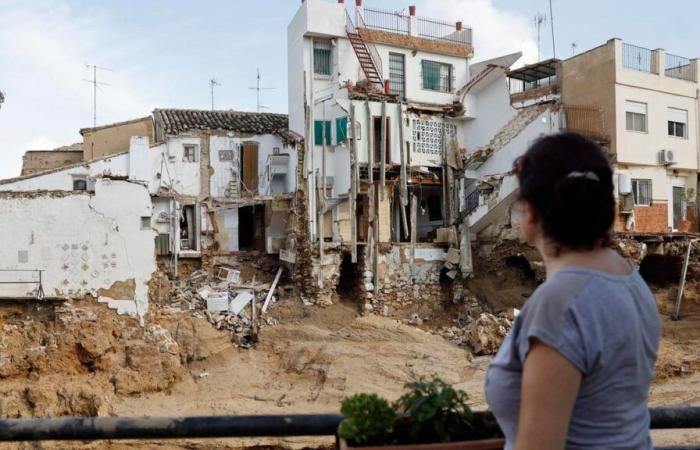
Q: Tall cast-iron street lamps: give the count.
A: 0